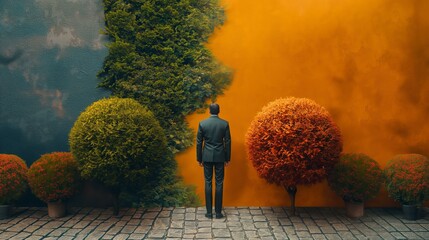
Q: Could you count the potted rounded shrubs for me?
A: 4